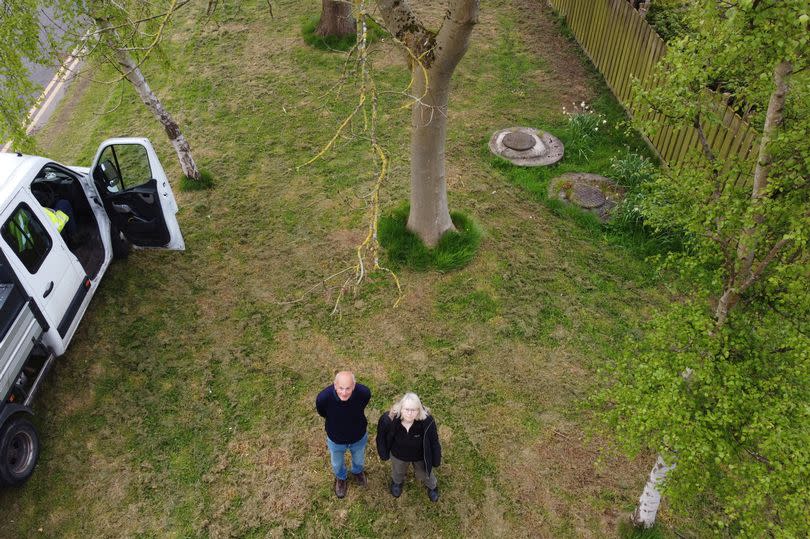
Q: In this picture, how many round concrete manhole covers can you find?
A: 2